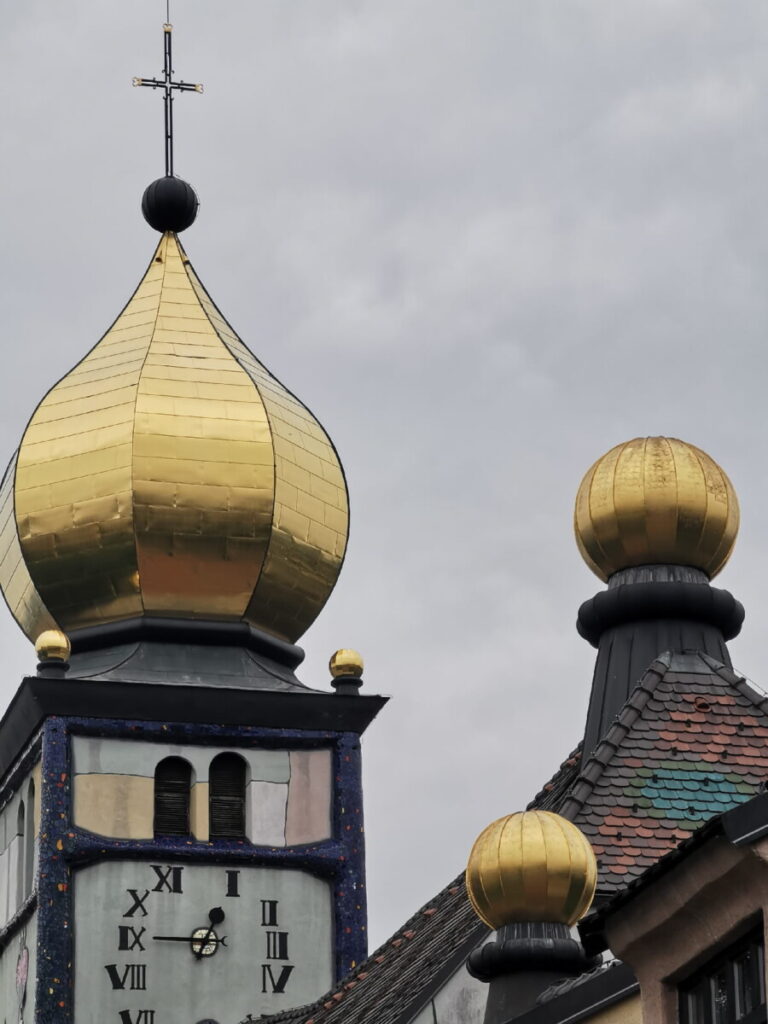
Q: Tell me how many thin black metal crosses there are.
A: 1